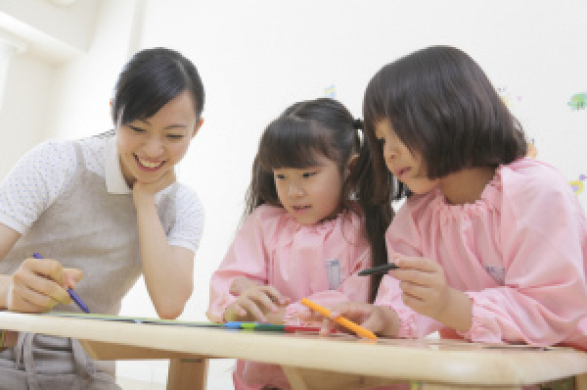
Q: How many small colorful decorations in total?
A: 5